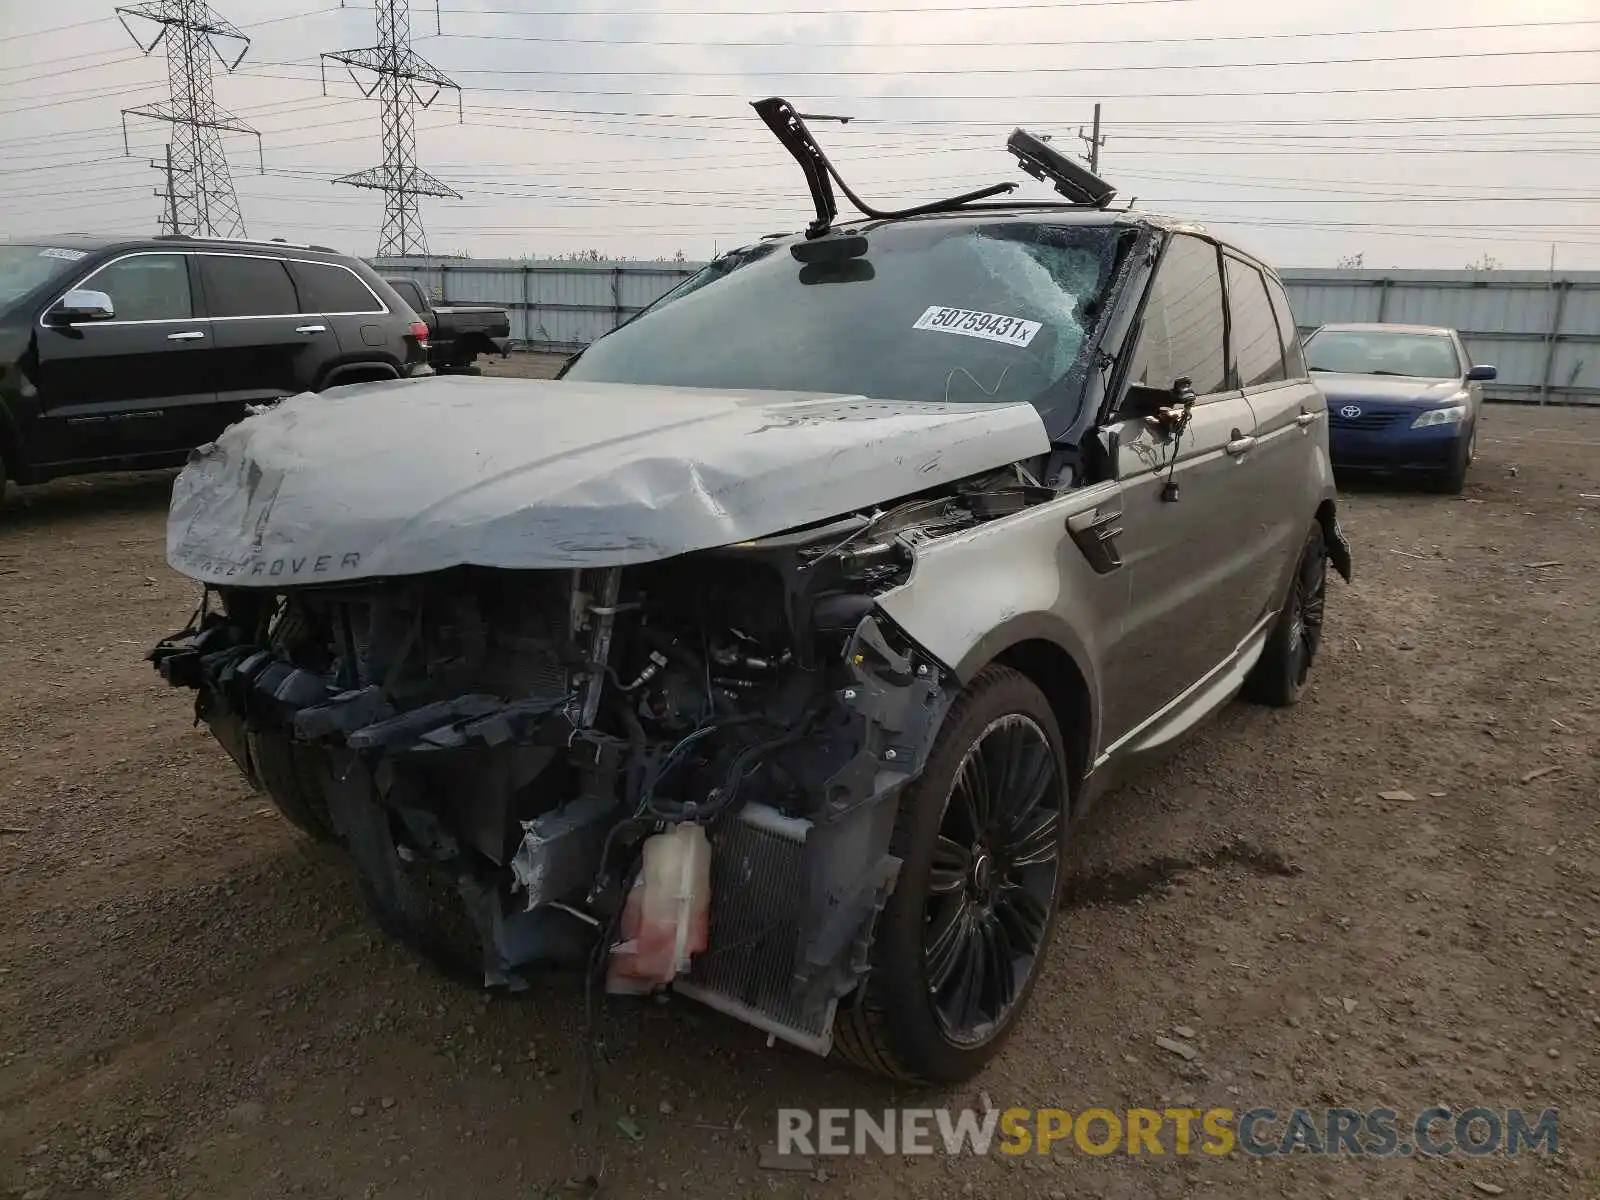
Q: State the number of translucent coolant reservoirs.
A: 1